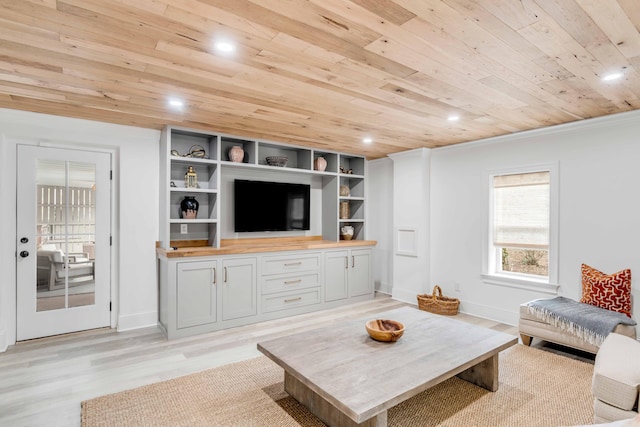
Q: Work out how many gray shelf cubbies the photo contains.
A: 11